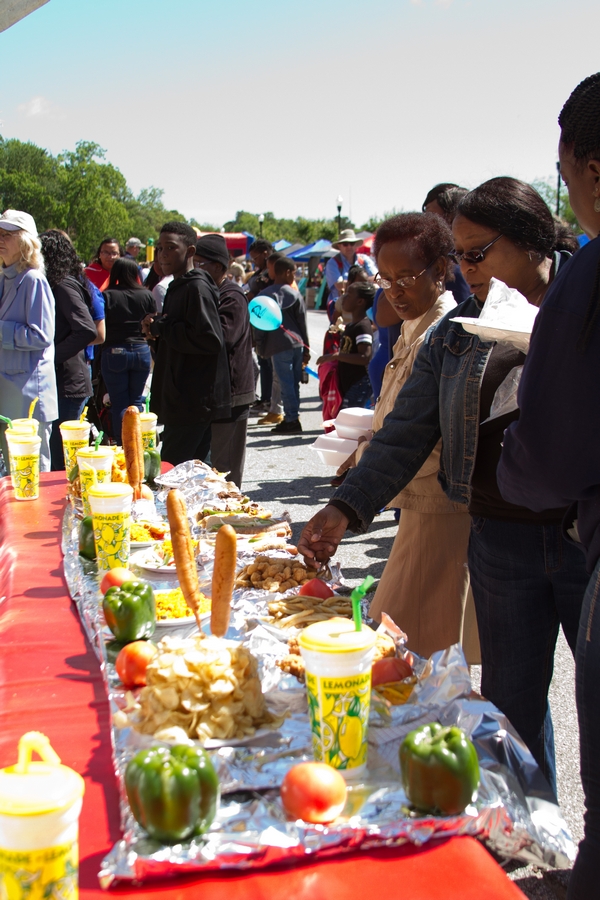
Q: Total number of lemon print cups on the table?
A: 9